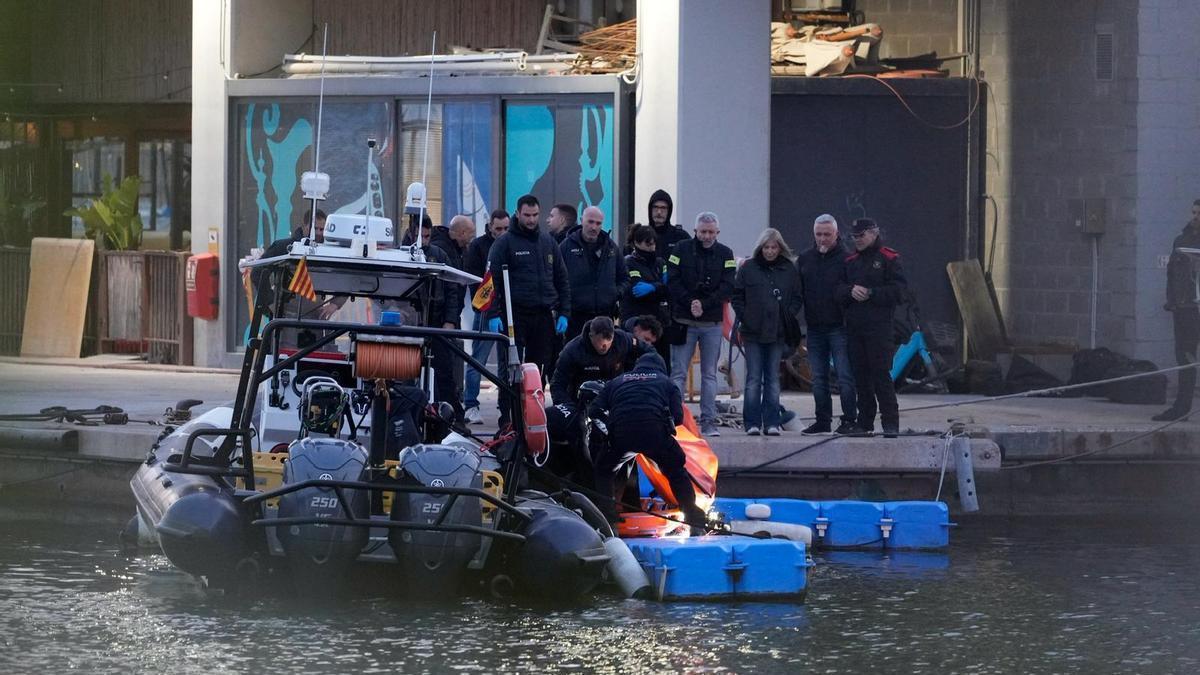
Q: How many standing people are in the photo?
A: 14